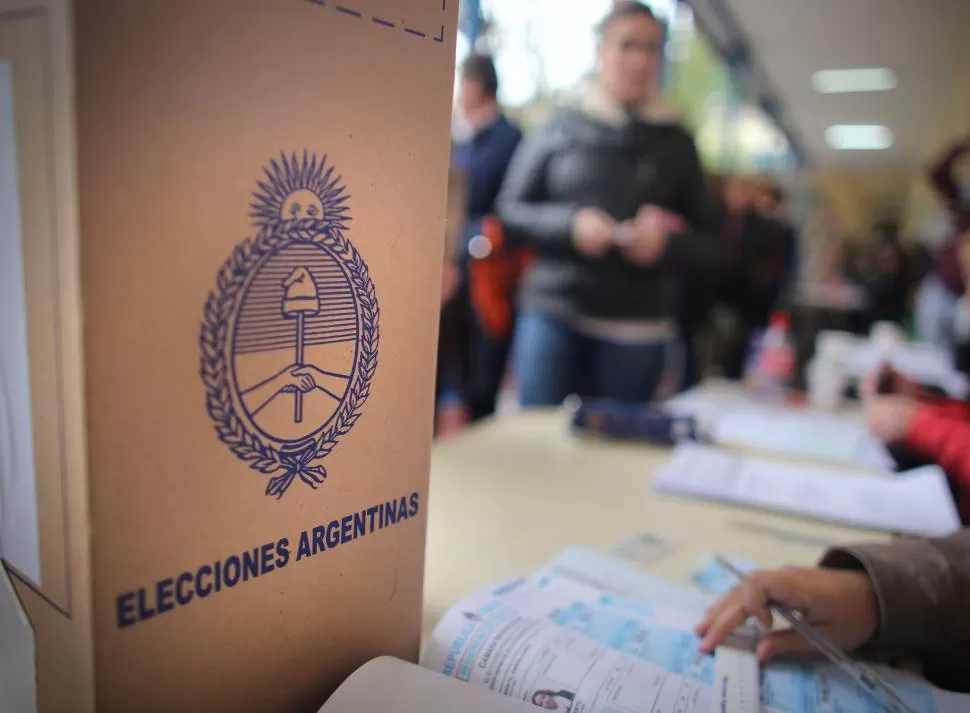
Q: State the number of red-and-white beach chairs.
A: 0